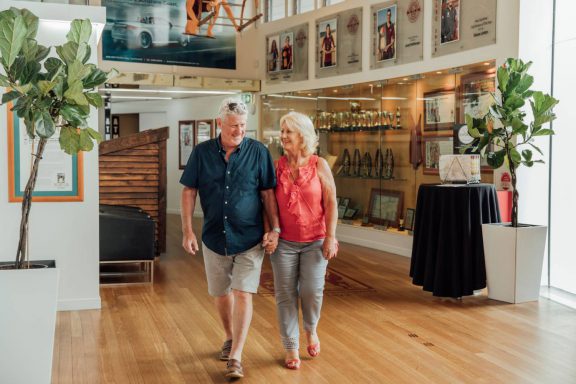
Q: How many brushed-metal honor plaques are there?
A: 4